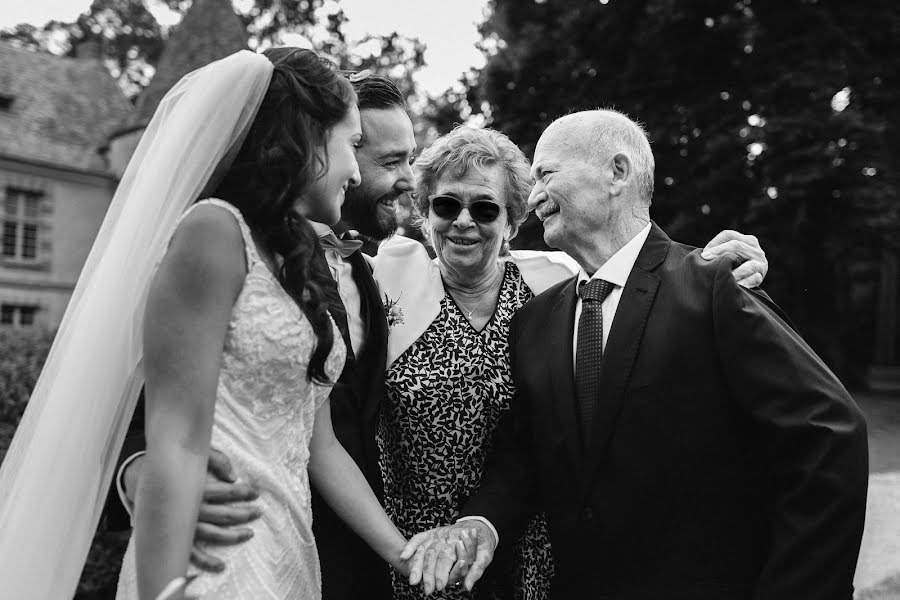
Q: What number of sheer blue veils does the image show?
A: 0